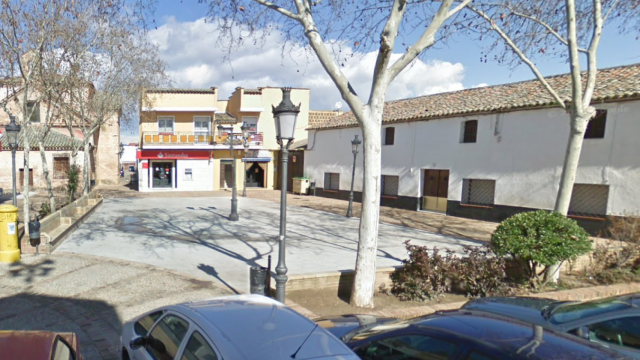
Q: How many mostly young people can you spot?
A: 0